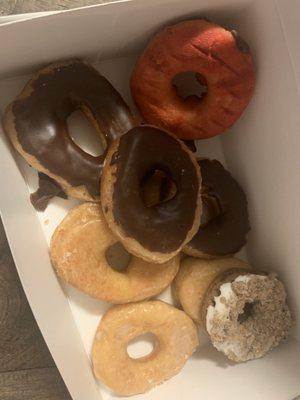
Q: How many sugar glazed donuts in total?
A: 3